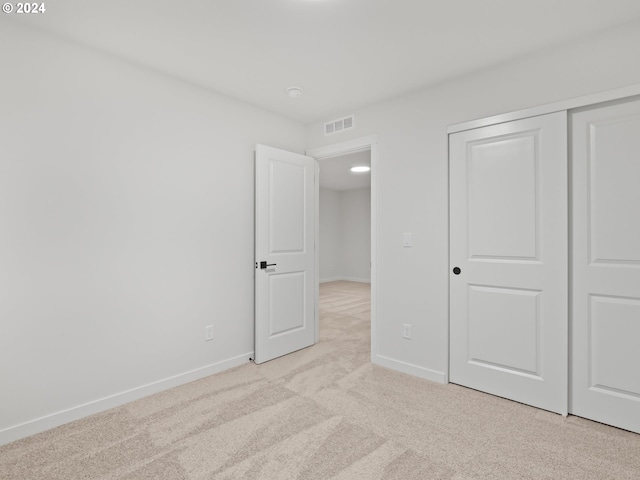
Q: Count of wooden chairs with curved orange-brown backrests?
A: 0